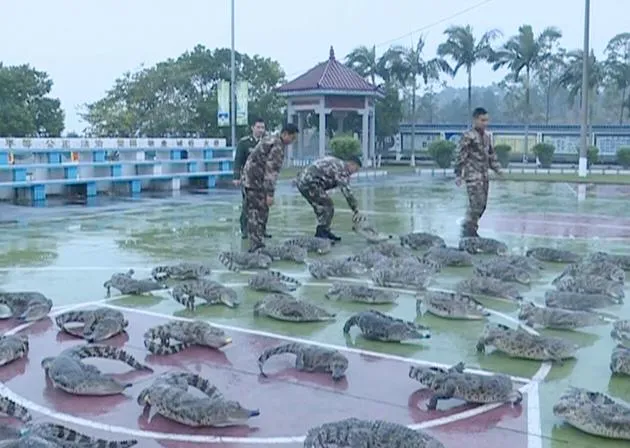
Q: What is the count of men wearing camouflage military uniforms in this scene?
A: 3